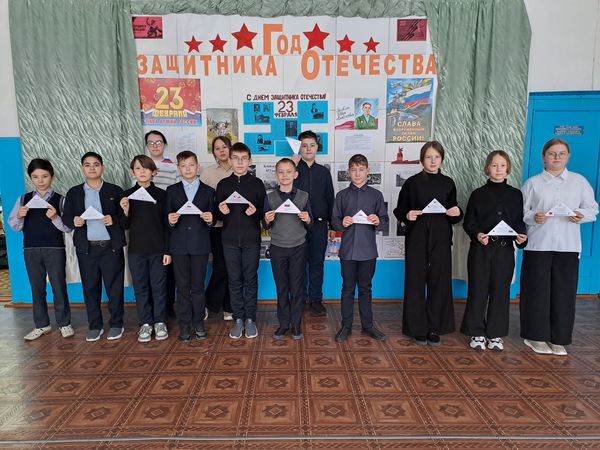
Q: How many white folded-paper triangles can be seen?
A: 11